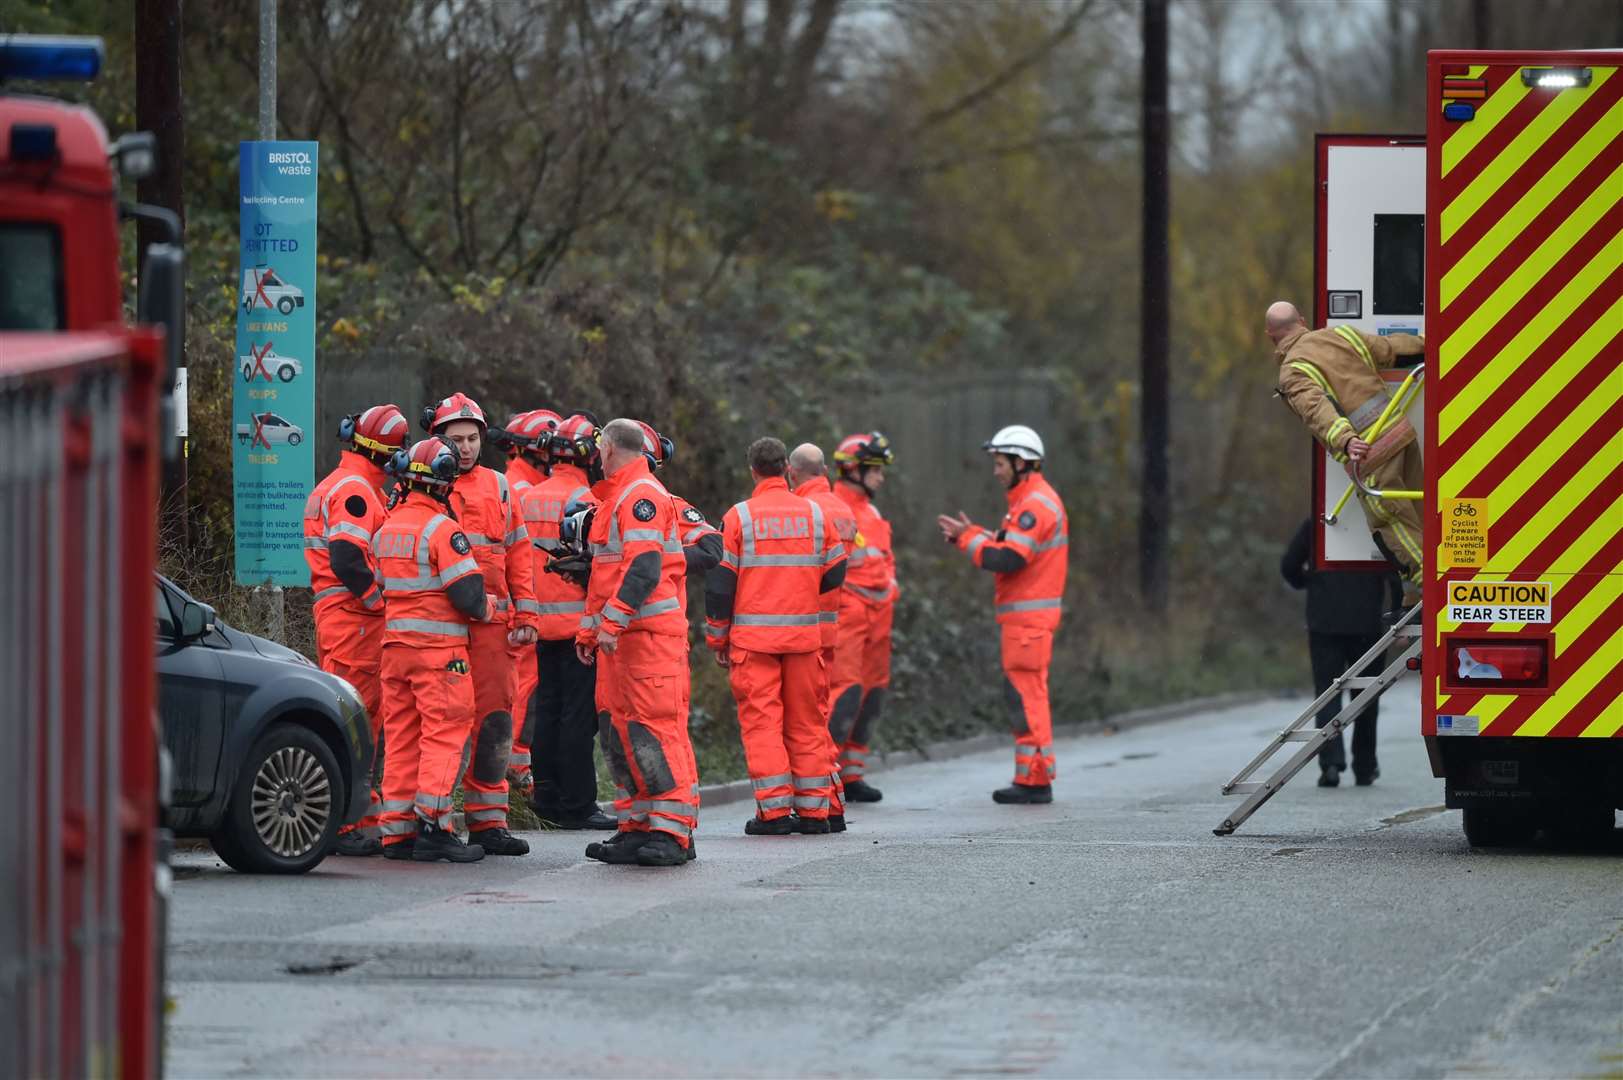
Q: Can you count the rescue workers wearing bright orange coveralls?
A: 11